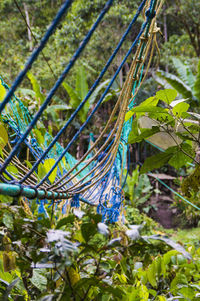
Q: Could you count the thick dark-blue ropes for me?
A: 4